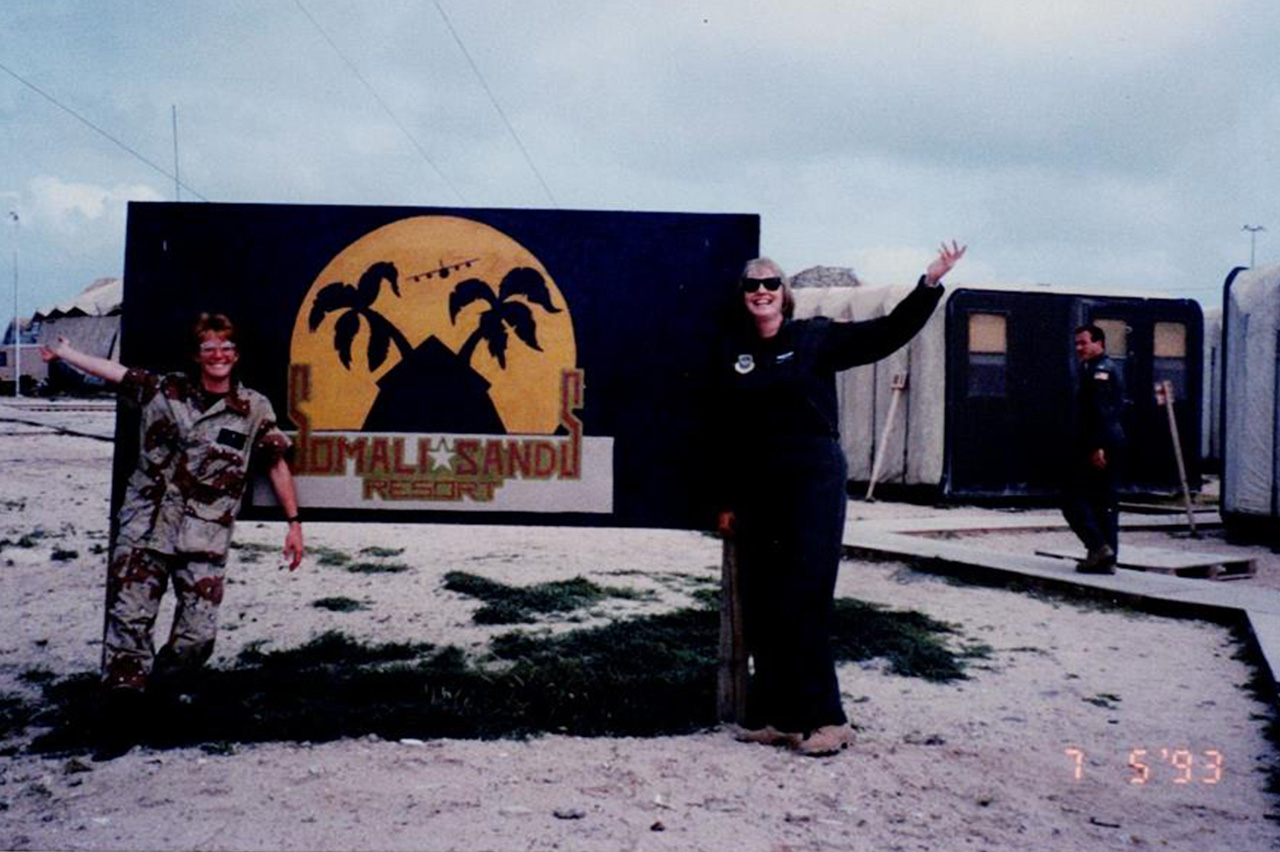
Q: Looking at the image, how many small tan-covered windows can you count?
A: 3